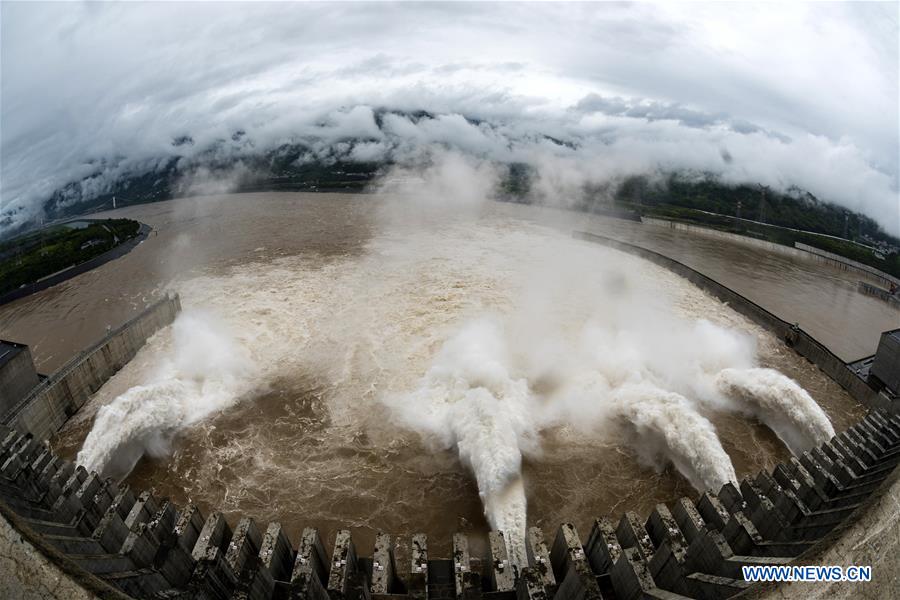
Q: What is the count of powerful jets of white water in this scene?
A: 4